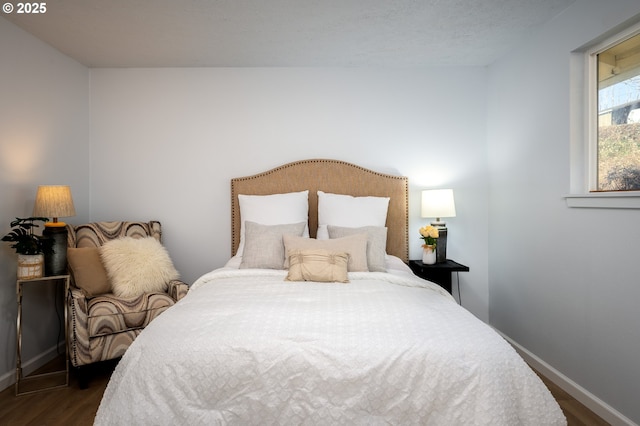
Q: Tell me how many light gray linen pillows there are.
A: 2